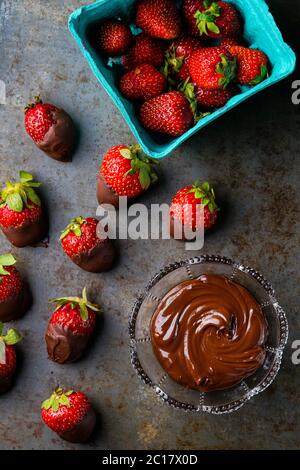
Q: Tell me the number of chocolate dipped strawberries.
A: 9